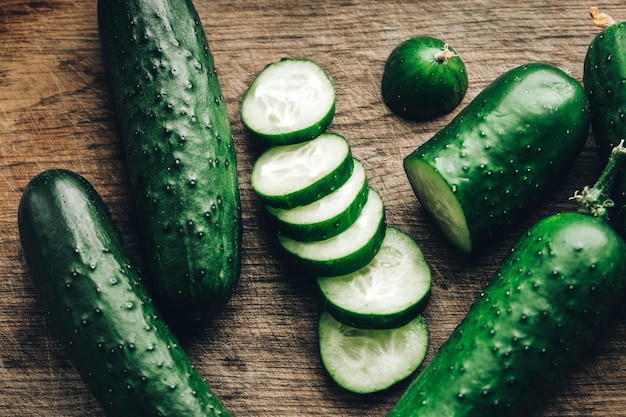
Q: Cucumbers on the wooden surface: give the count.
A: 5